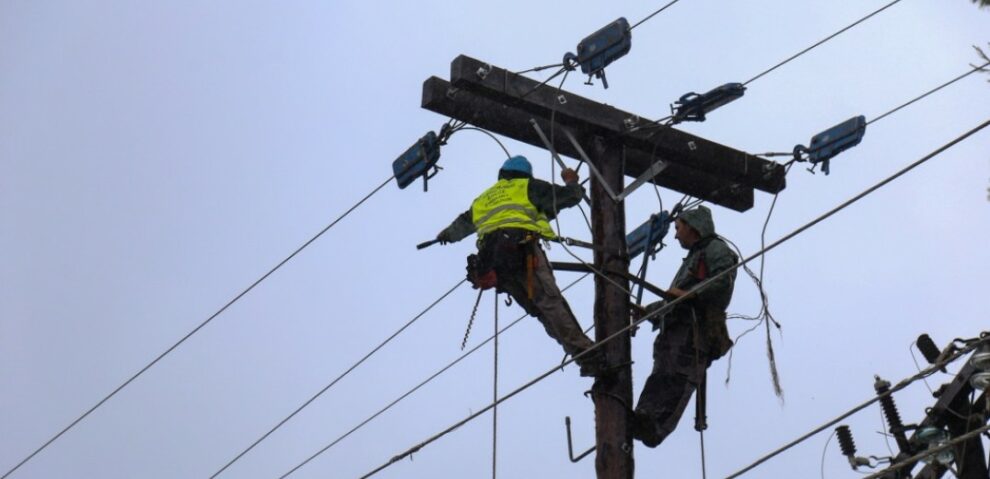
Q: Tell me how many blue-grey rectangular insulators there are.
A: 5